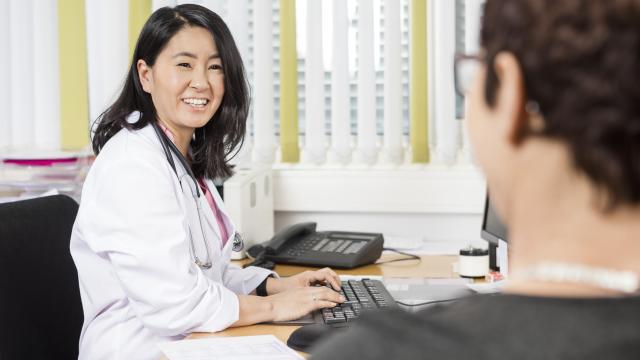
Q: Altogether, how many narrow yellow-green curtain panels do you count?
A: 4